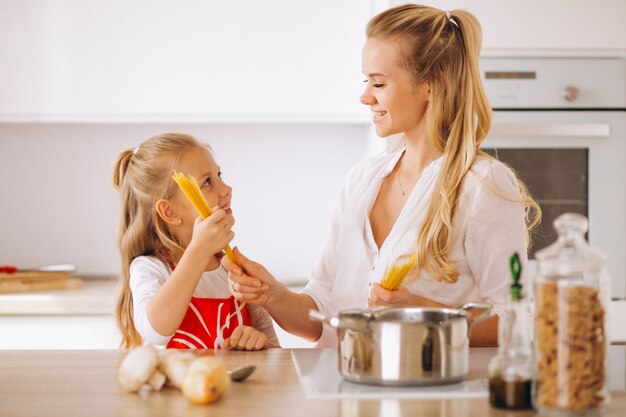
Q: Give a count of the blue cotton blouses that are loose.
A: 0